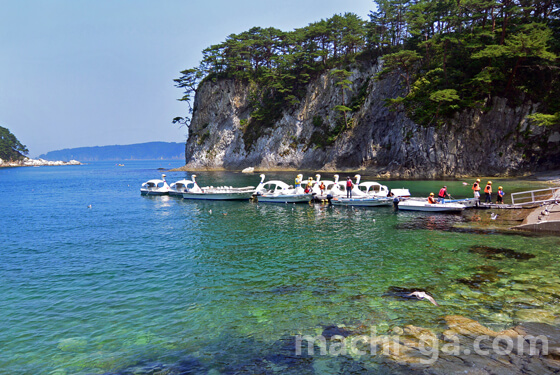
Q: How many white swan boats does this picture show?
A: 7